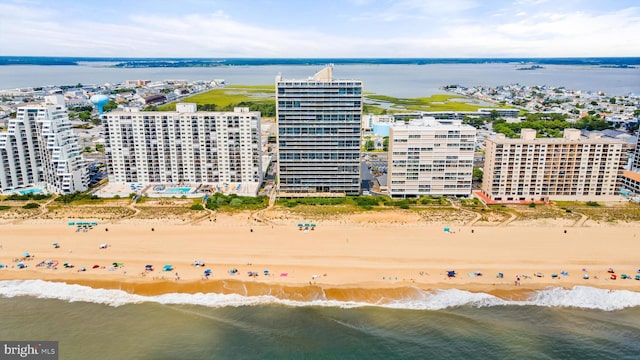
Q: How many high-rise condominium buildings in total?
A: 5